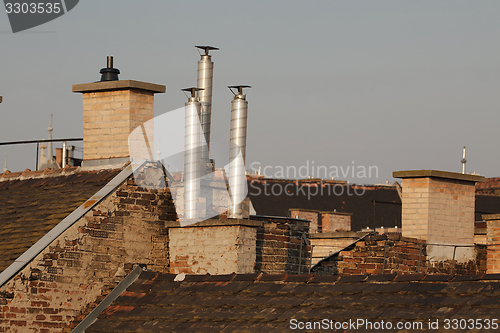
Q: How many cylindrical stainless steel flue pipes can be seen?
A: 3